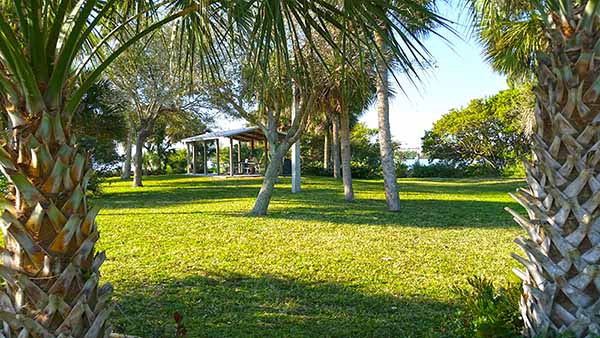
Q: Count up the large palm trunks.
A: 2